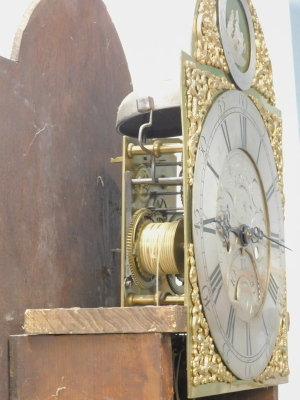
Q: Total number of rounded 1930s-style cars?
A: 0